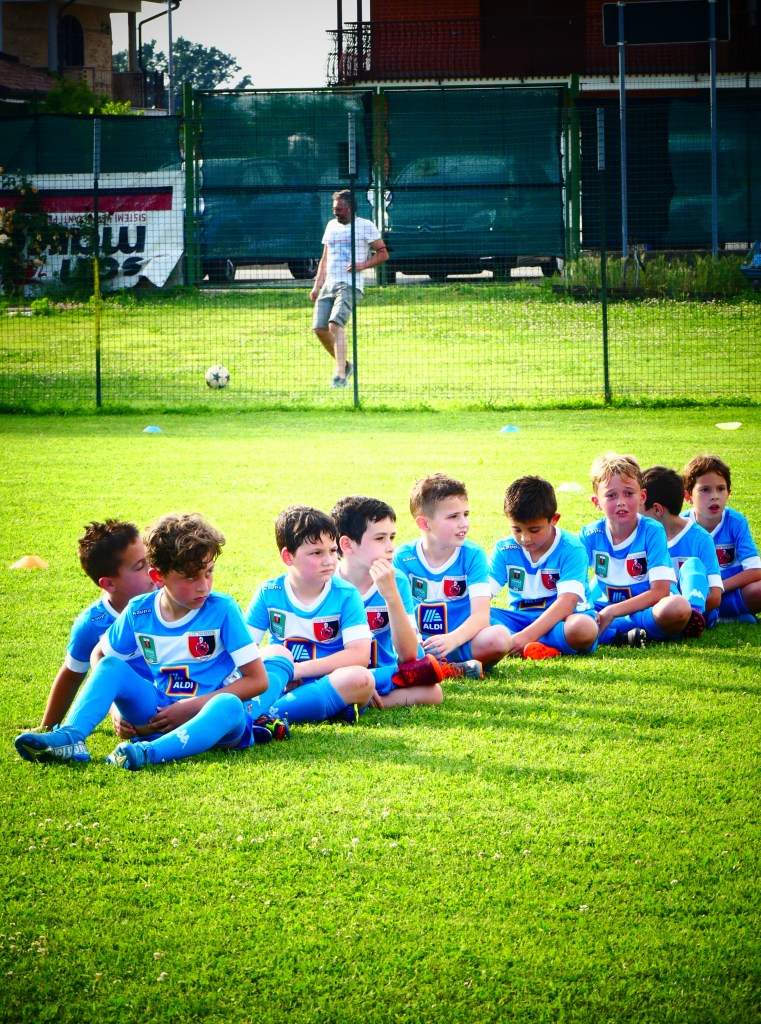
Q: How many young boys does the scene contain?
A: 9